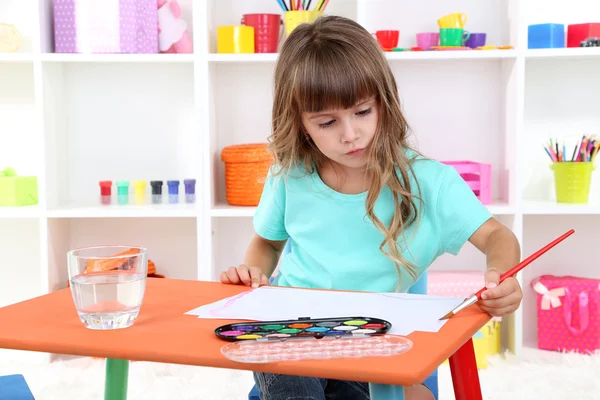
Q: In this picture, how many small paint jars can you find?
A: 6